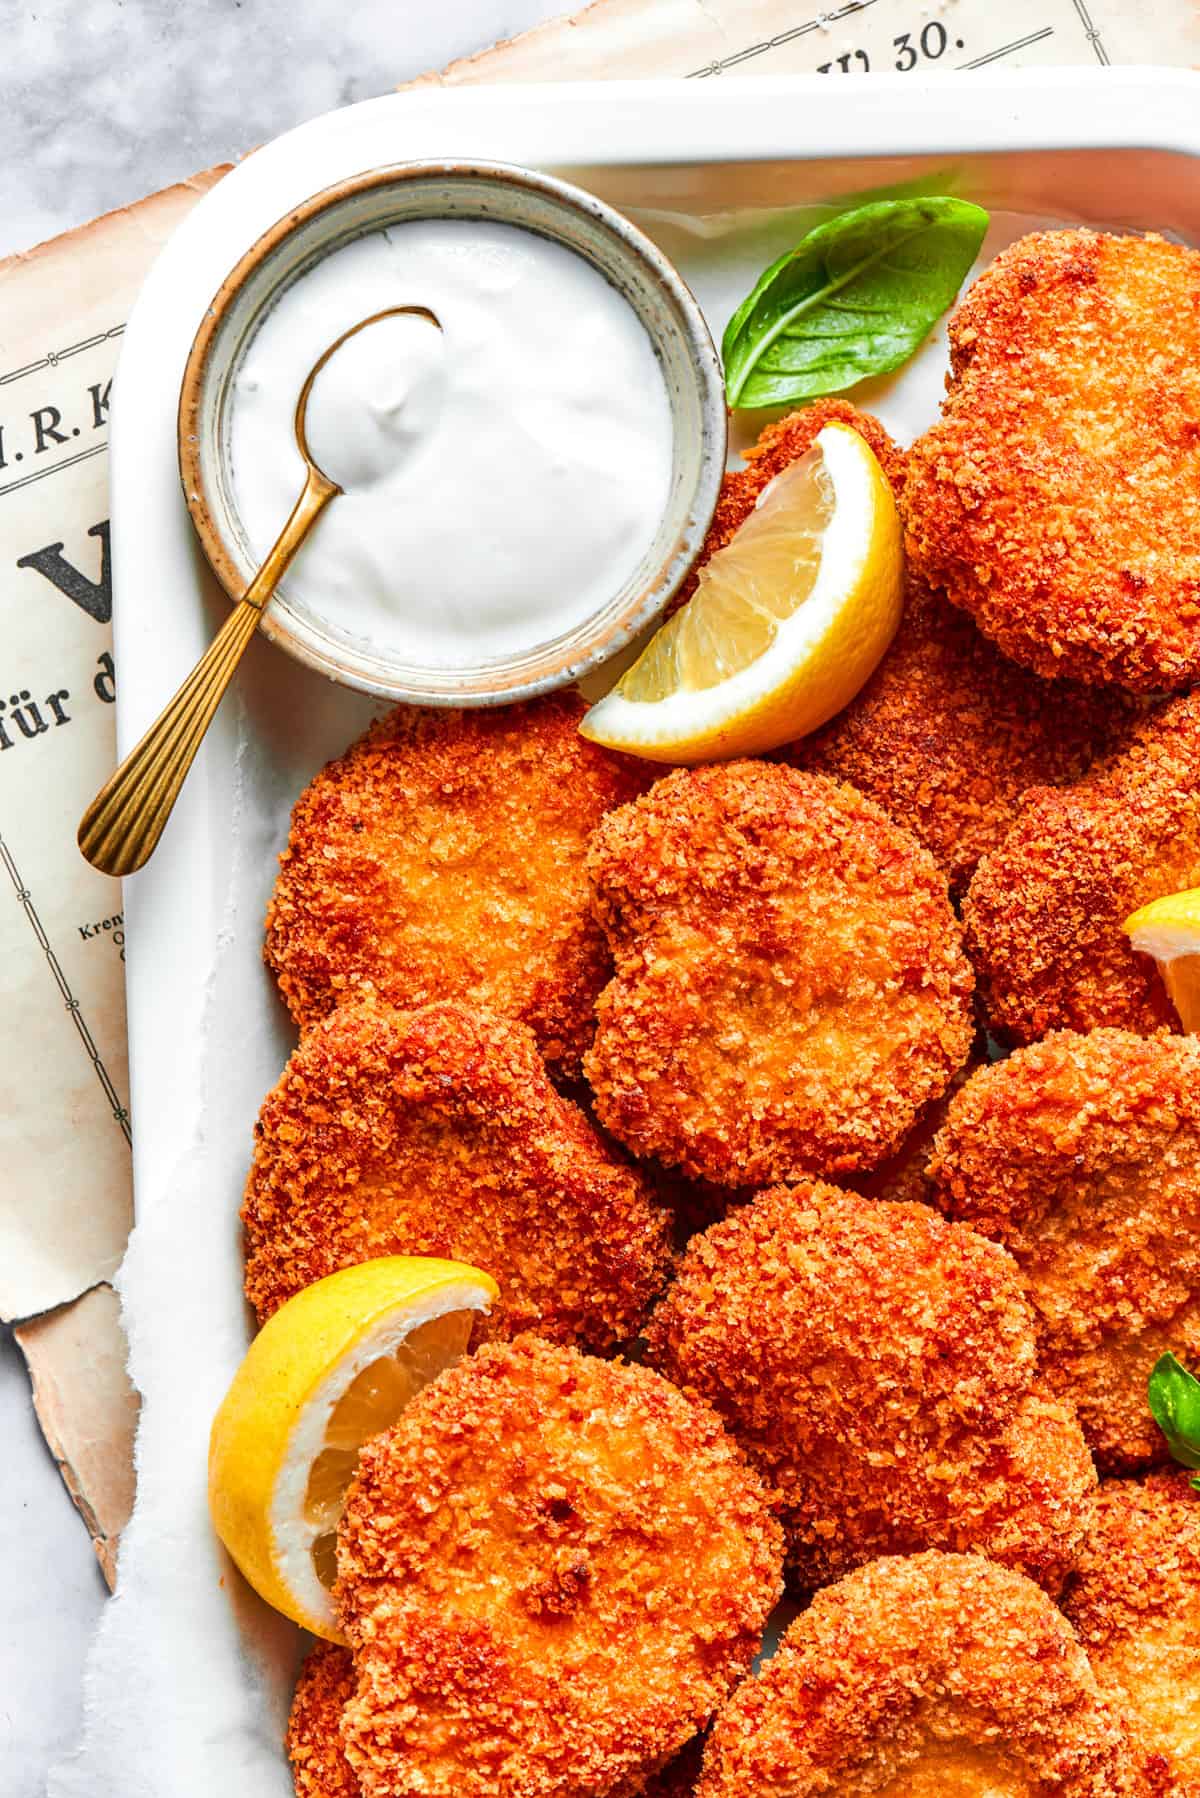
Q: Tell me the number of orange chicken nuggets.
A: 12